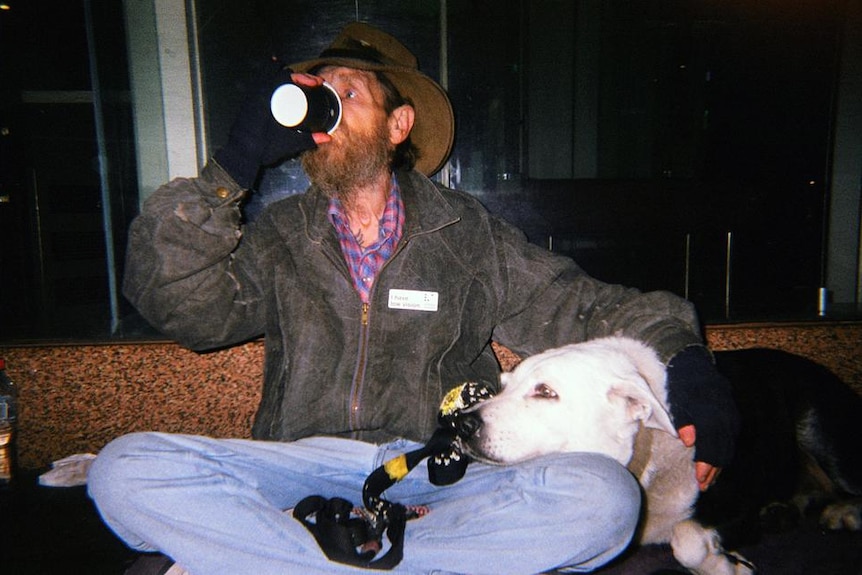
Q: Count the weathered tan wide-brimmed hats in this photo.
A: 1